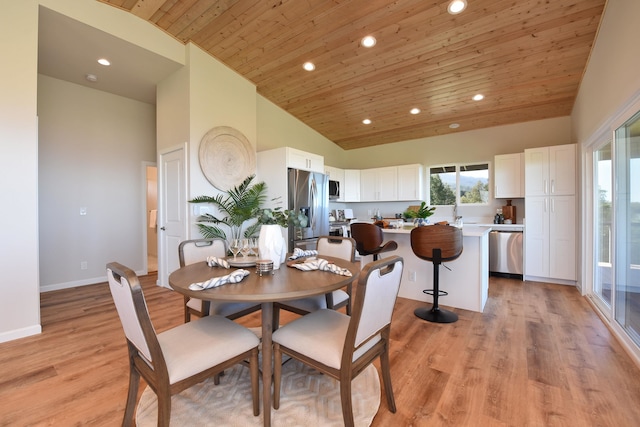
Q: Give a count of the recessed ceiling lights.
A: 7